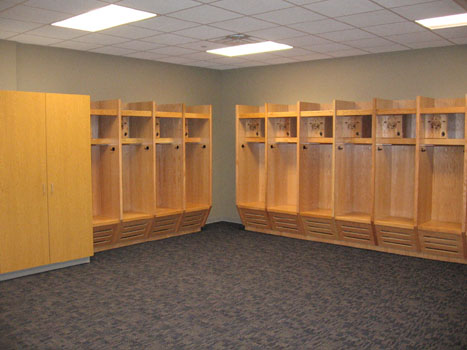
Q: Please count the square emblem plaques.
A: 6